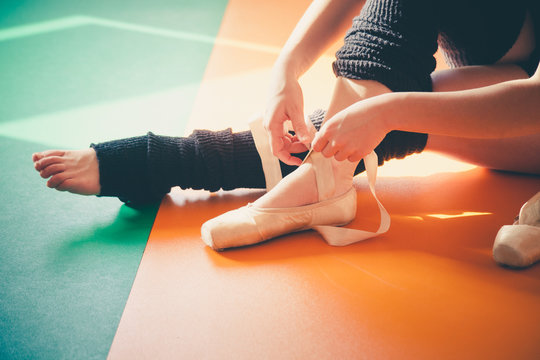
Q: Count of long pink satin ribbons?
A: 2